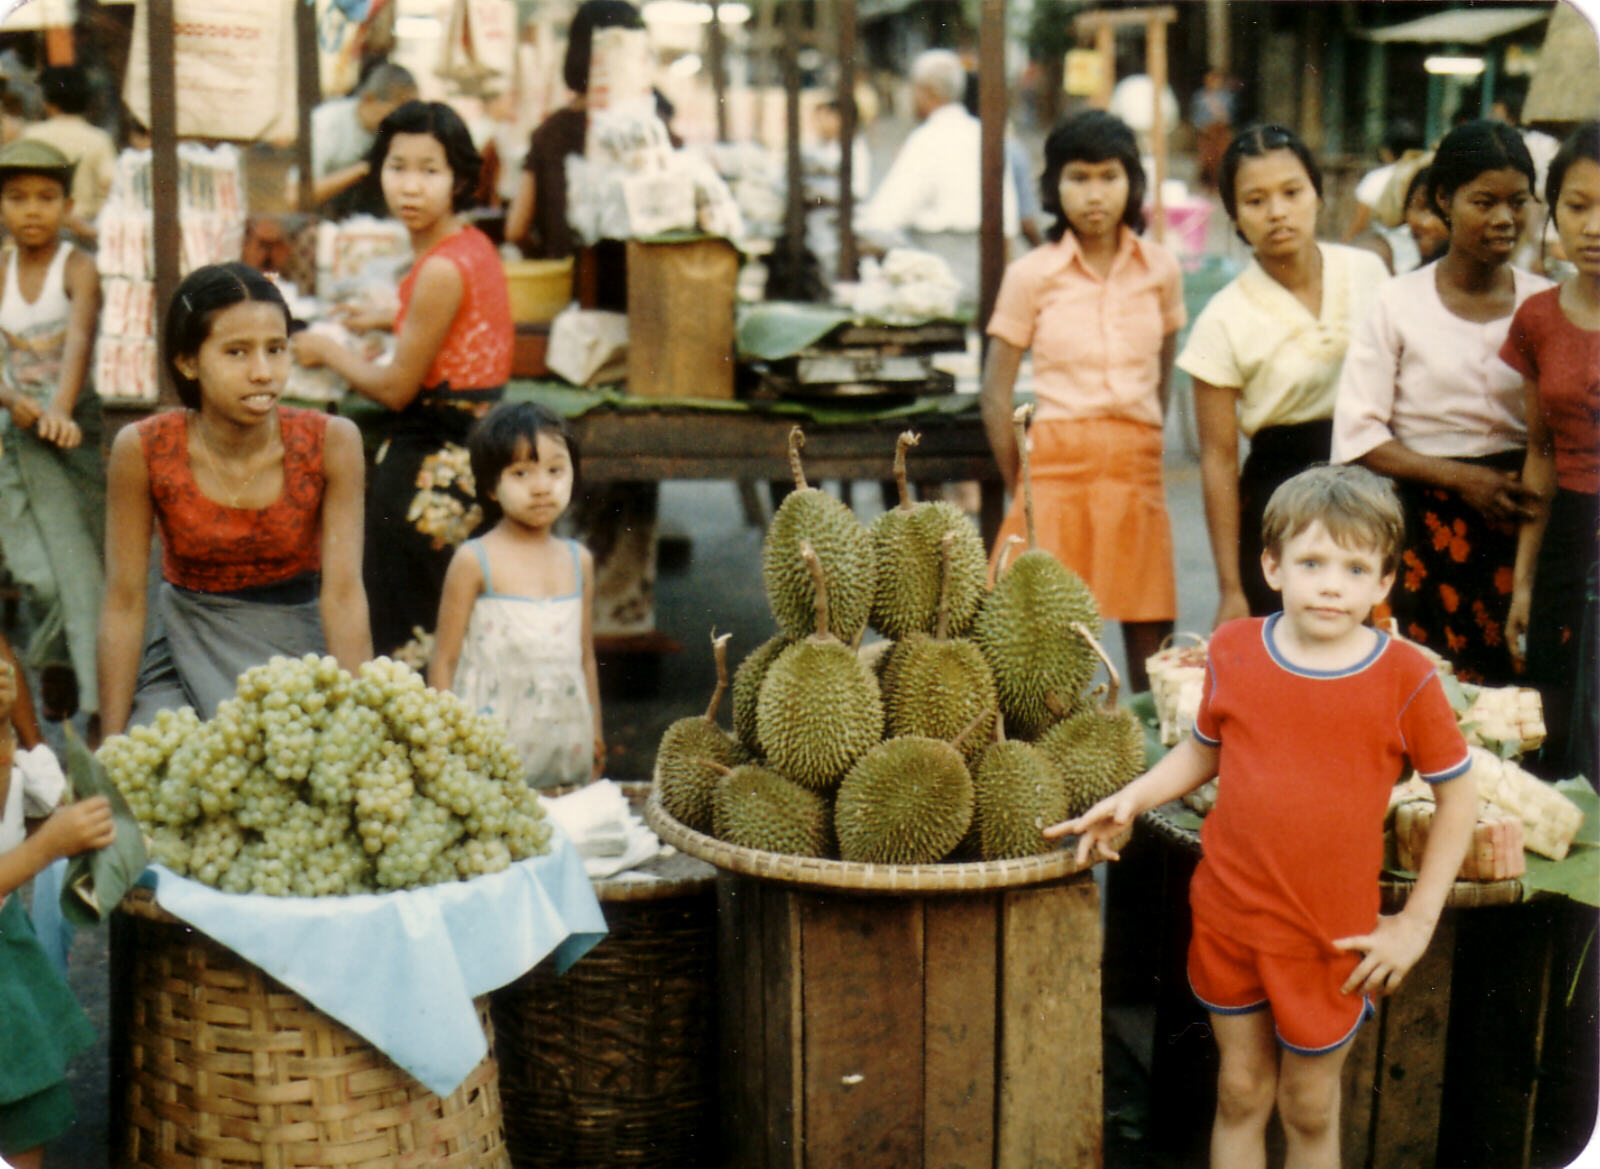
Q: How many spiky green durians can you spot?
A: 11